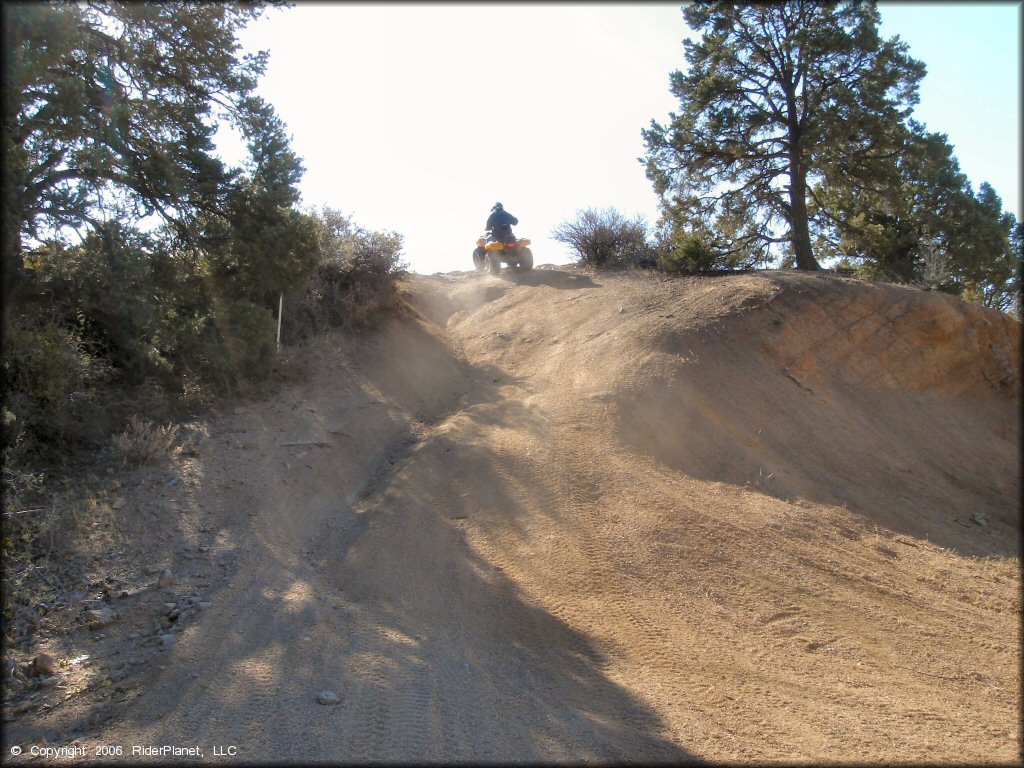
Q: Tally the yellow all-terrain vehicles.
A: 1